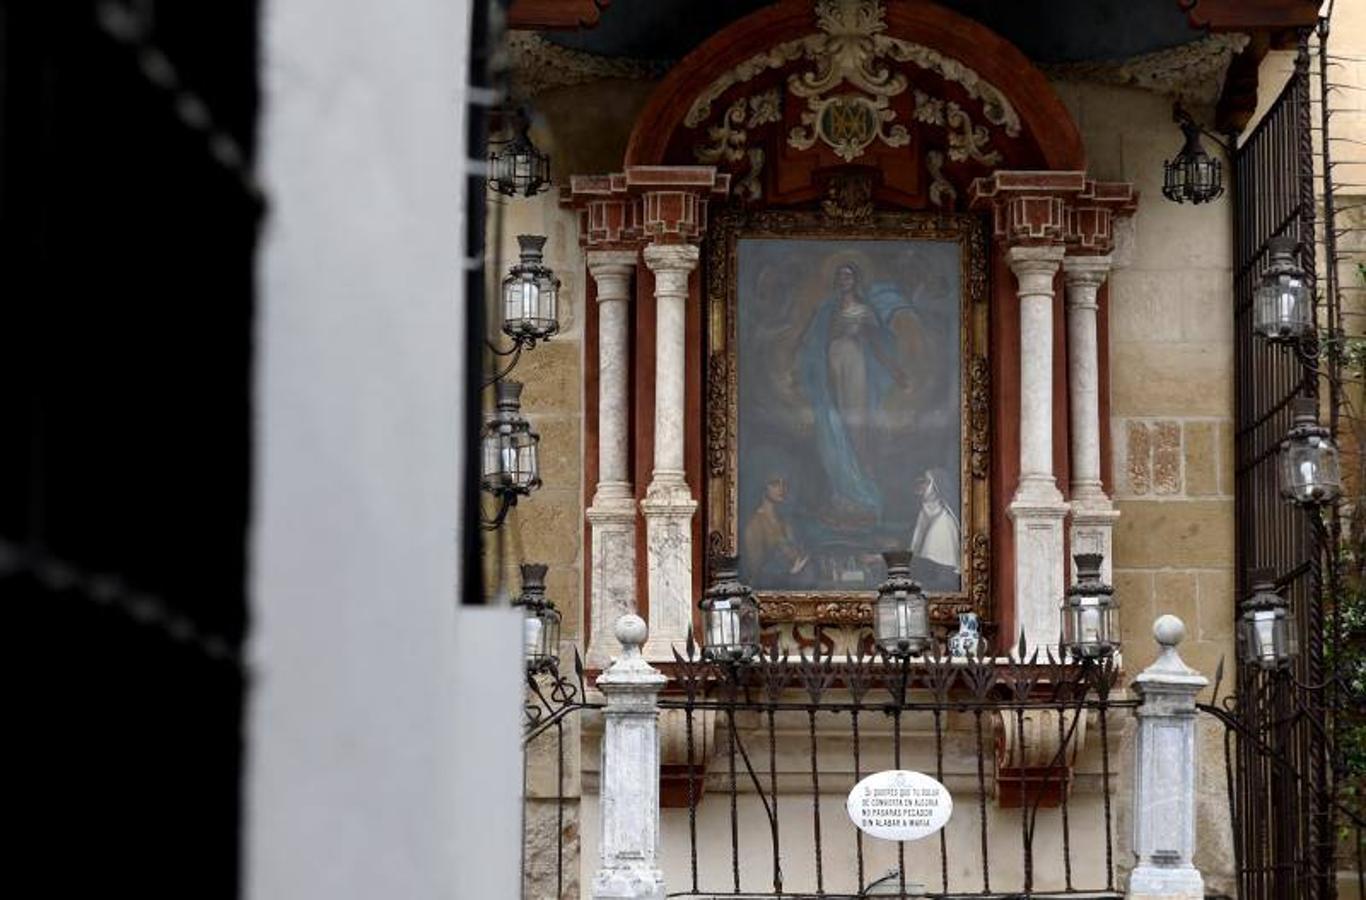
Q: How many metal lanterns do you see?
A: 11